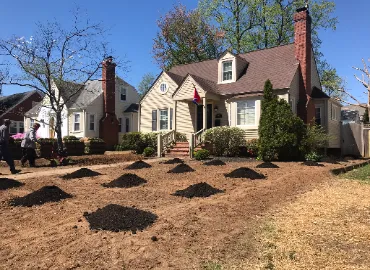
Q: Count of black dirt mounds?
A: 13